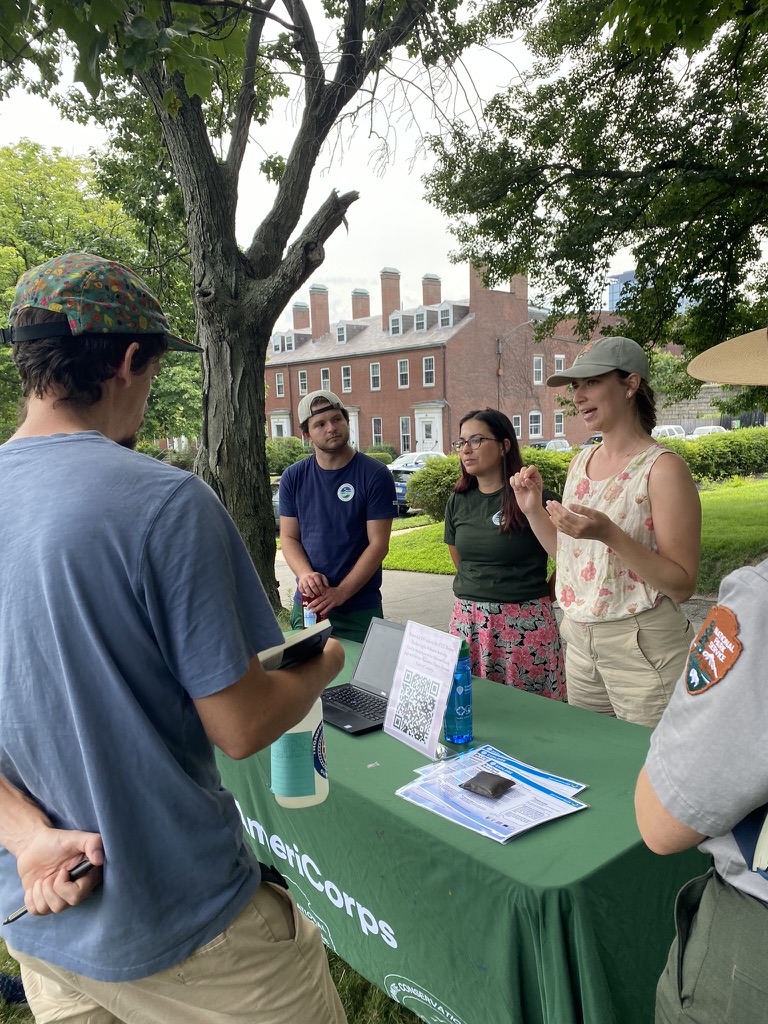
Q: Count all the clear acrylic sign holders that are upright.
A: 1